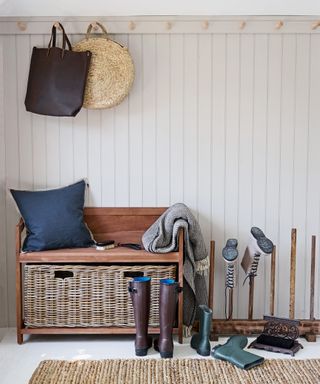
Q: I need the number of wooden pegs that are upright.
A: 6